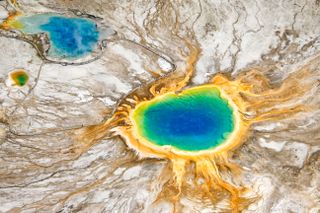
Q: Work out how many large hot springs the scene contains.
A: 2